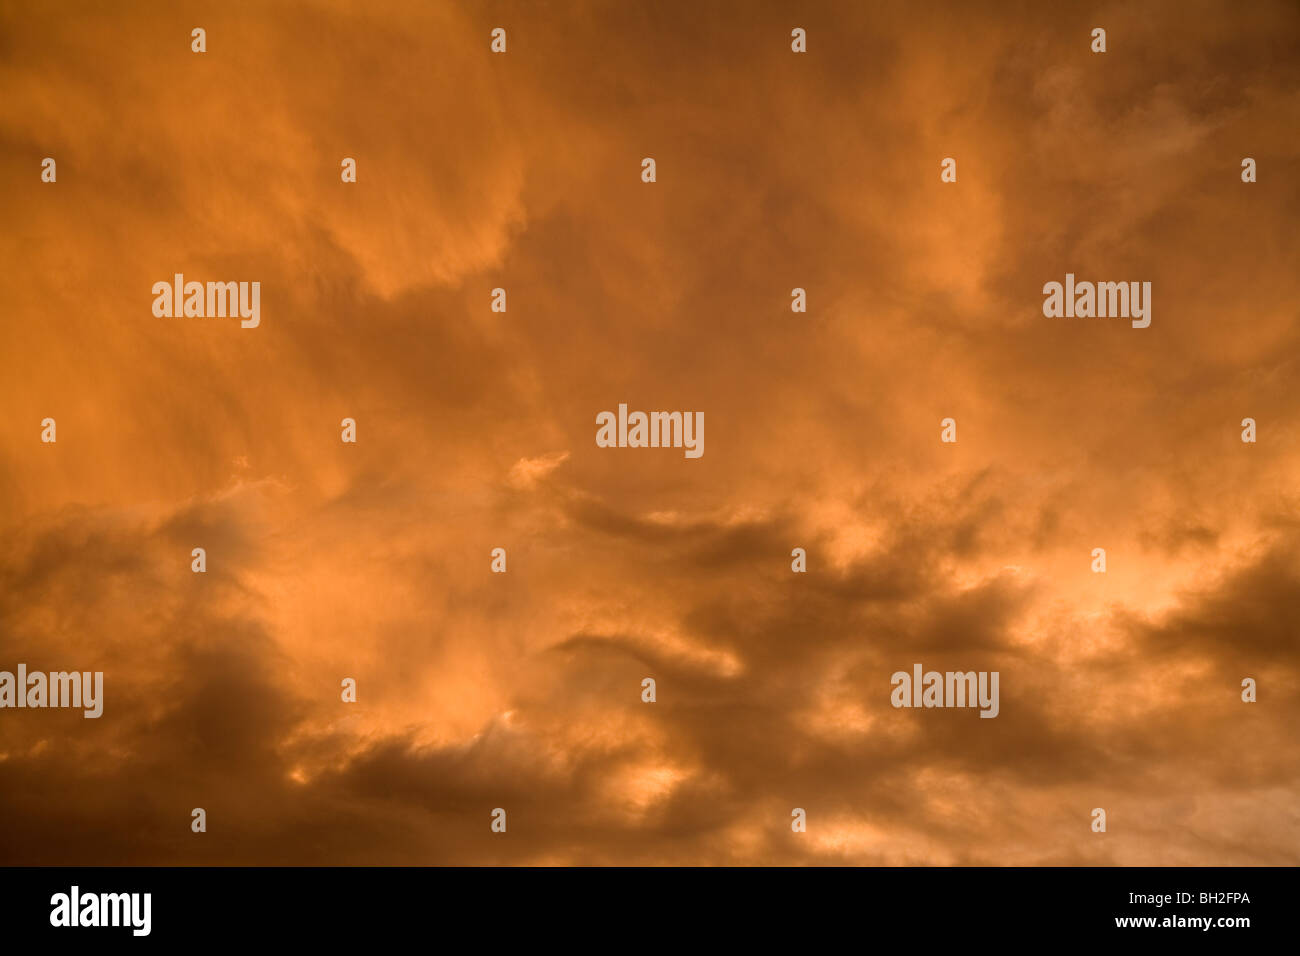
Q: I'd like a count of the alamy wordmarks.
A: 6